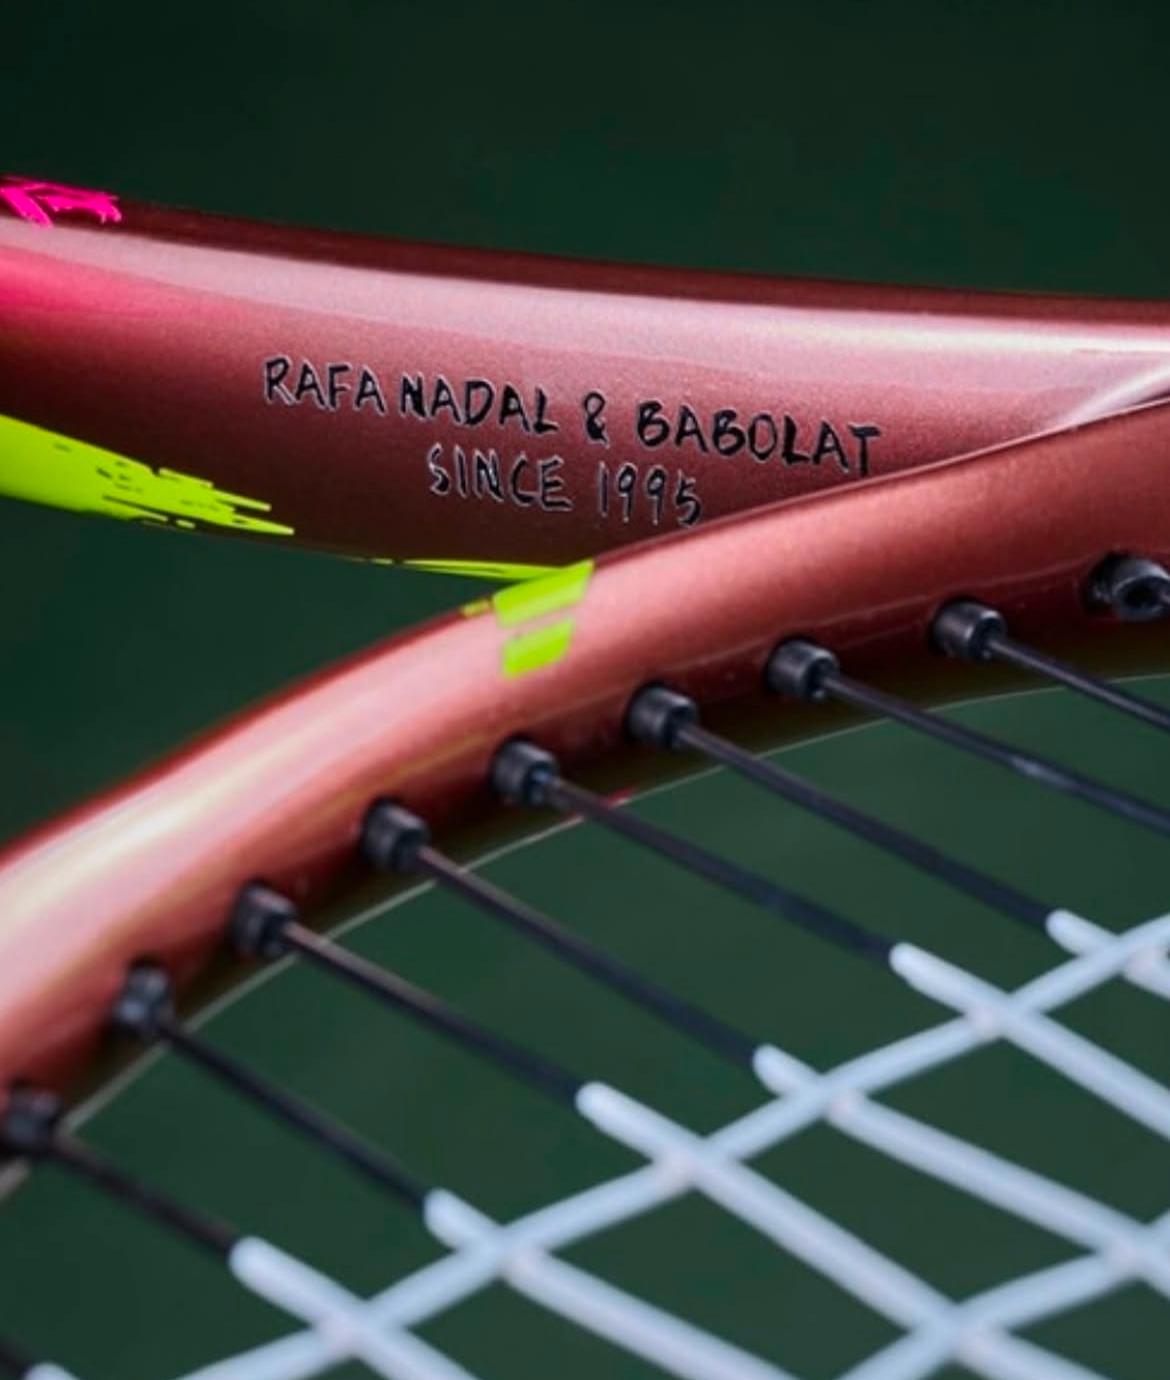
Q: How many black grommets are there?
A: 9